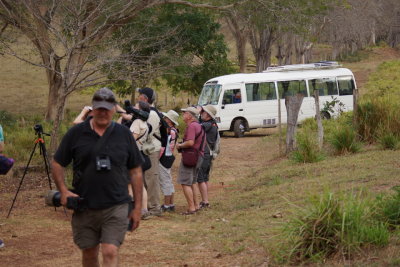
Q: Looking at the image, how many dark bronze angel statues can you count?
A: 0